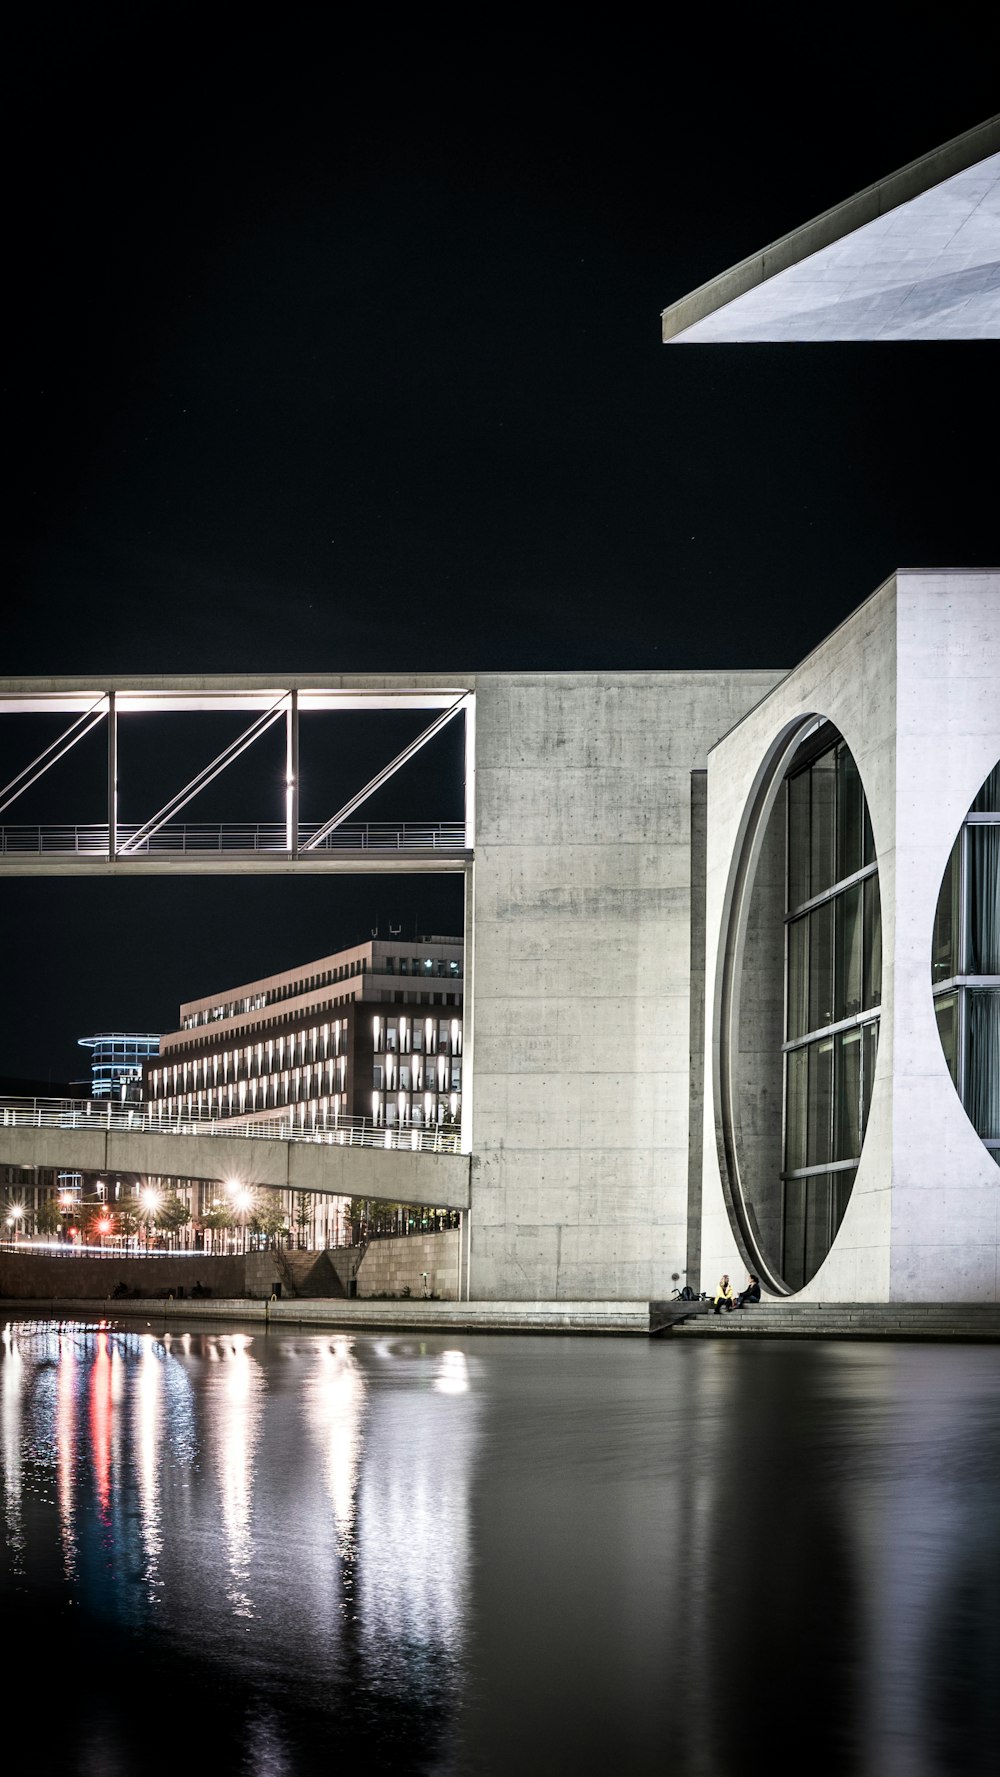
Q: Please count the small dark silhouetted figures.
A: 2